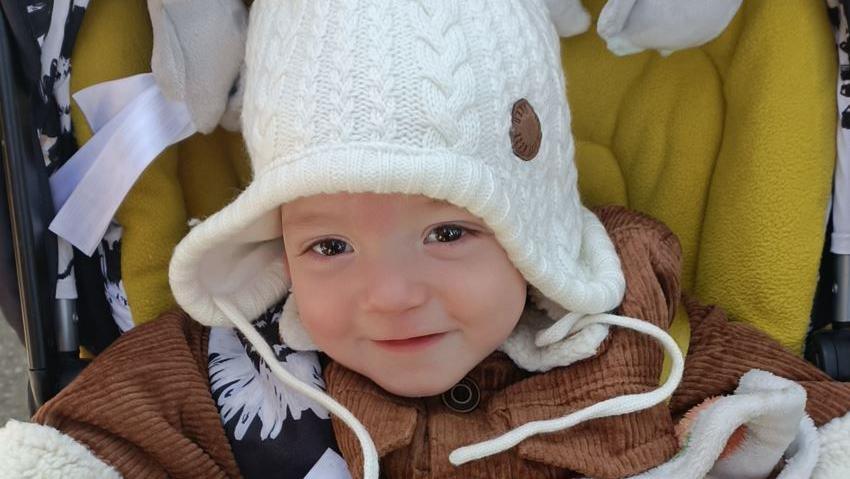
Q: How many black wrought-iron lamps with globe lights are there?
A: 0